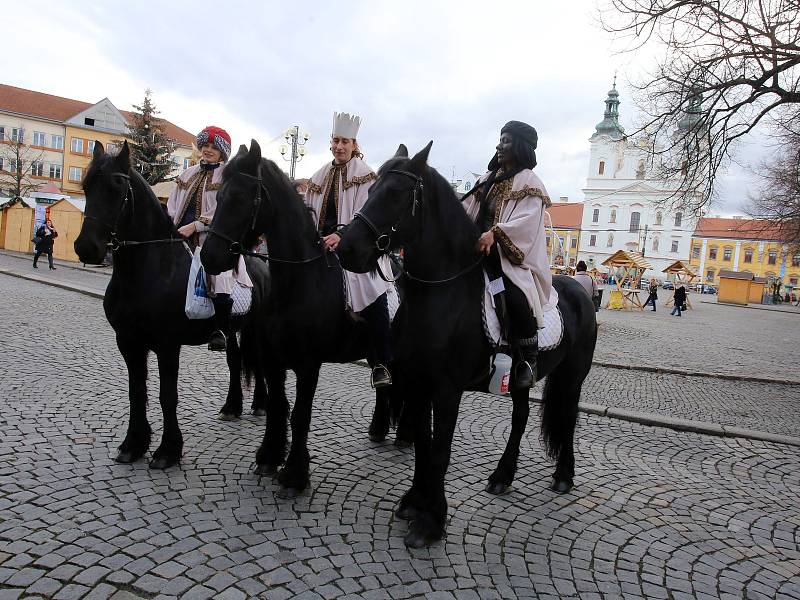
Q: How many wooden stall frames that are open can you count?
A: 2